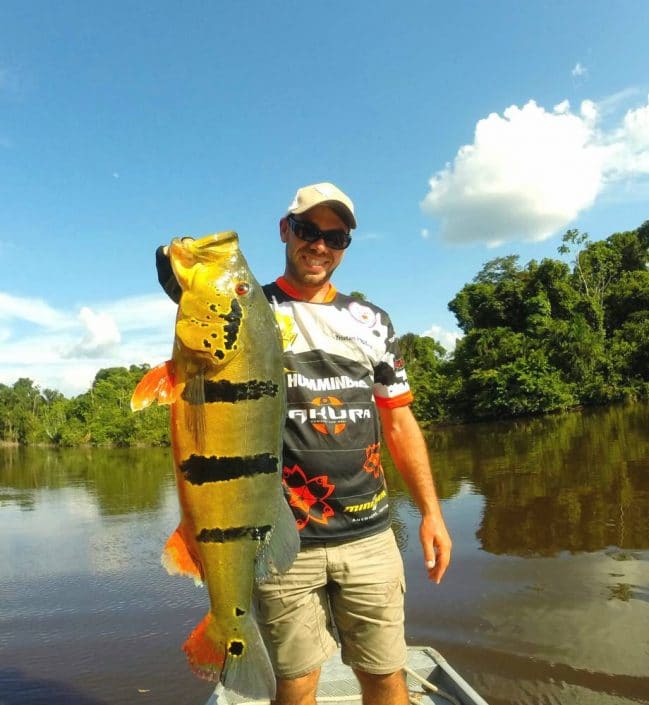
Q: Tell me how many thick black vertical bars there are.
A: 3